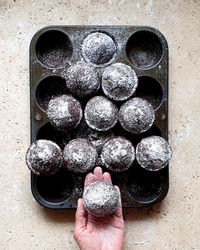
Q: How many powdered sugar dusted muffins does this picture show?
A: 11